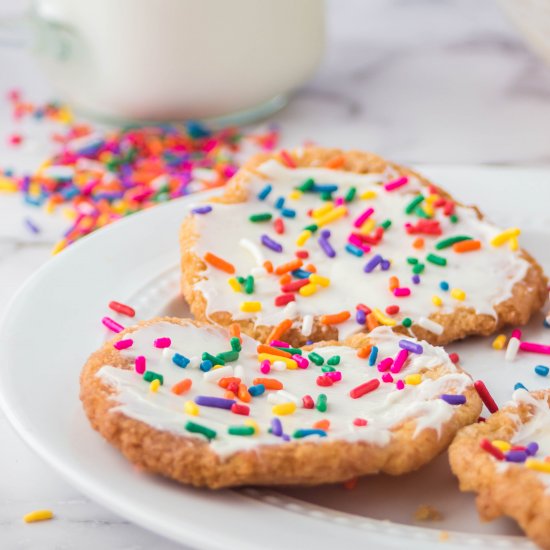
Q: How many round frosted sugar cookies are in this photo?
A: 3